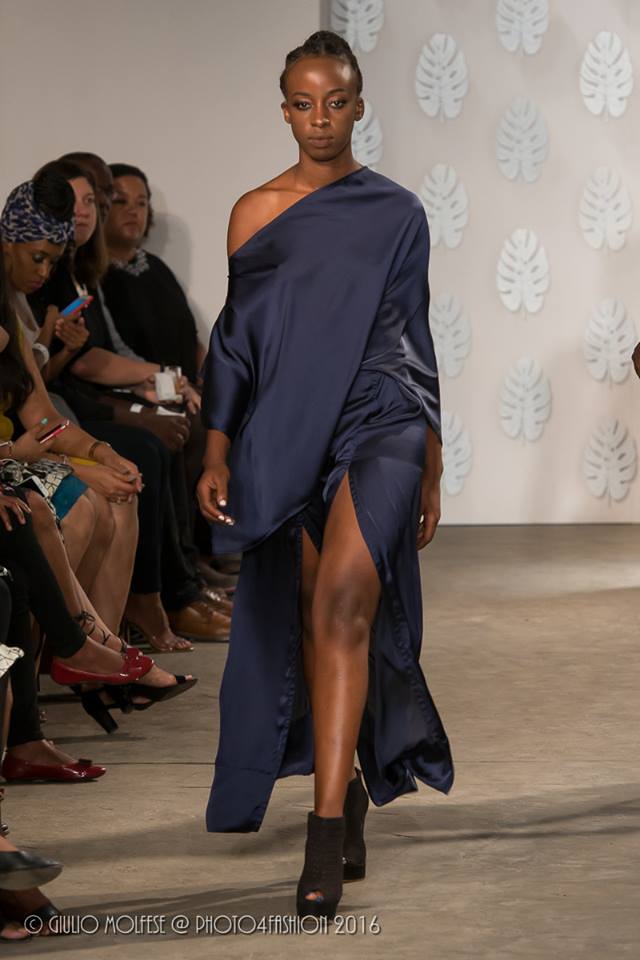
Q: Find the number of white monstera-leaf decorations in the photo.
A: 14